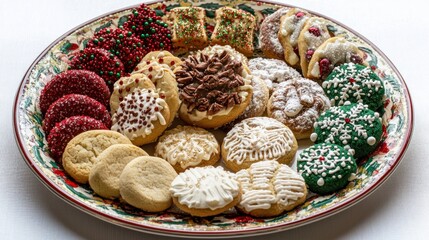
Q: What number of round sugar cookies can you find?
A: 3